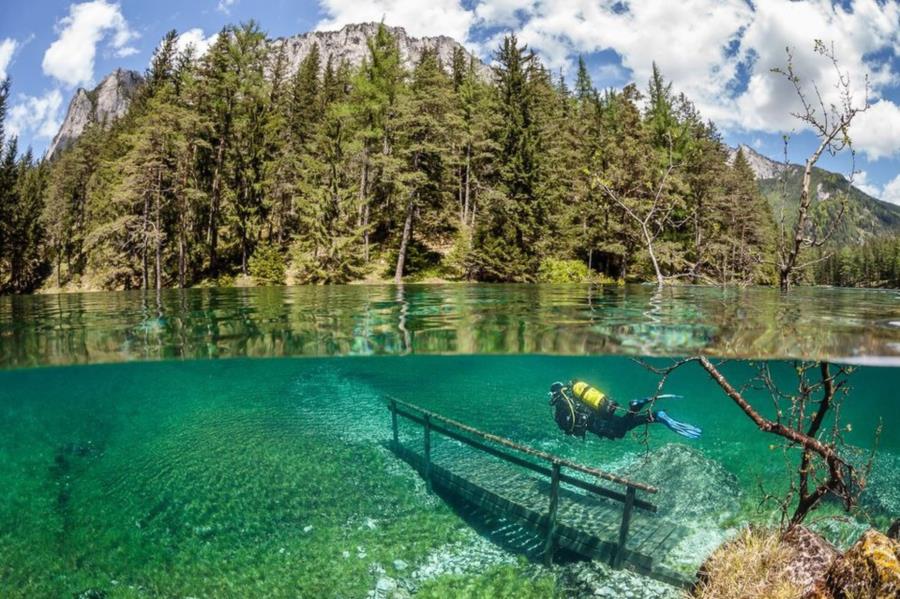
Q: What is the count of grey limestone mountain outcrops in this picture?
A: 3